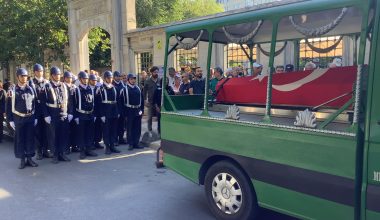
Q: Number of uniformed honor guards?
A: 9